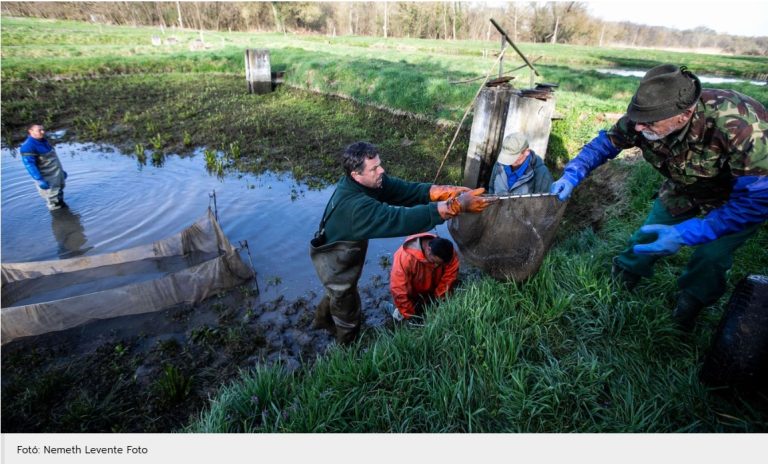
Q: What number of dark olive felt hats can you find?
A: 1